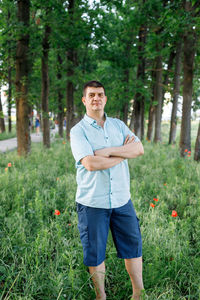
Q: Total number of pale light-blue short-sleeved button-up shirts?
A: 1